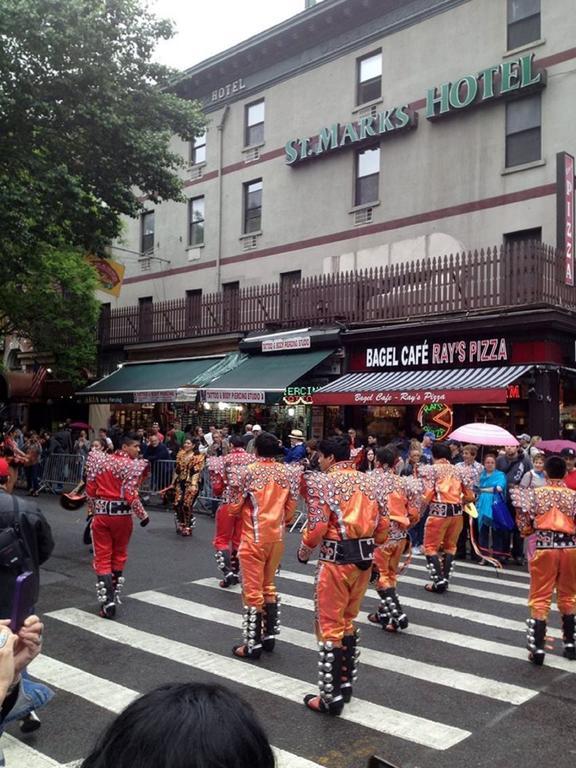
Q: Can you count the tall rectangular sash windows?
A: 9